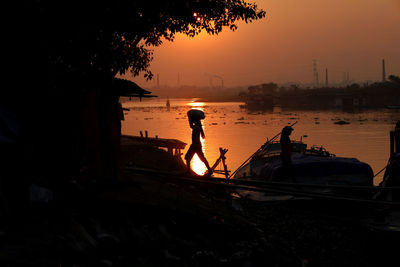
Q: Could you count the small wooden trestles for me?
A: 1